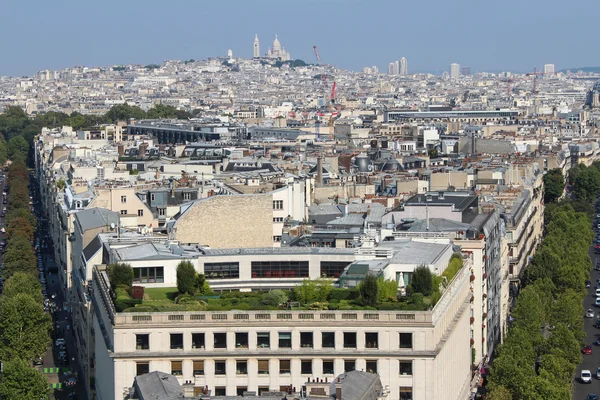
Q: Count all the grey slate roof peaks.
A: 2